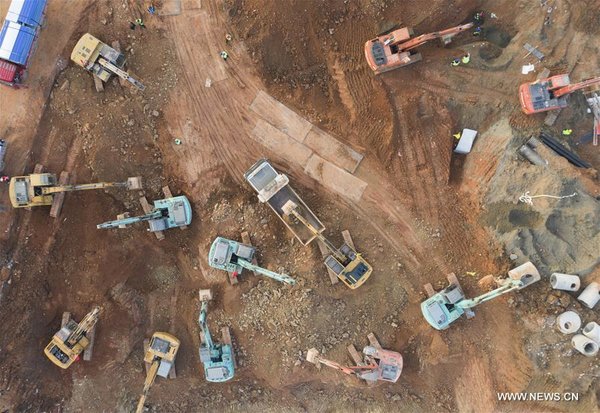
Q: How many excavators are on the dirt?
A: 12